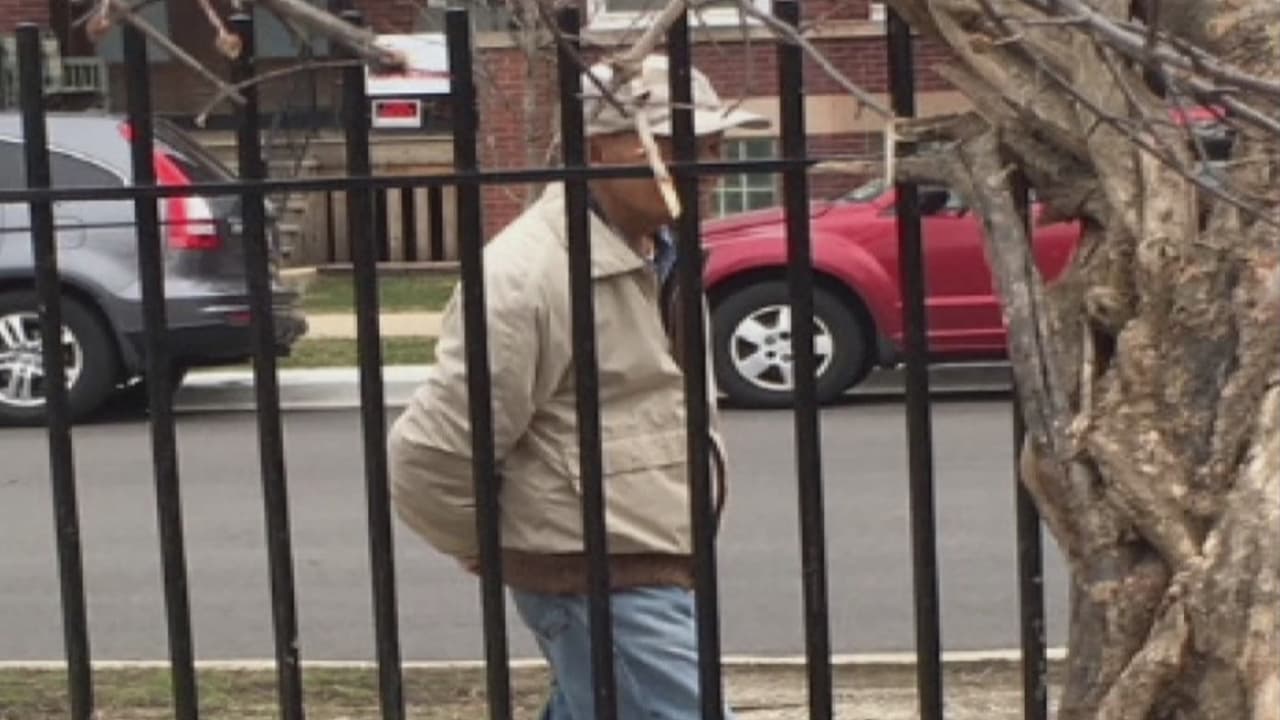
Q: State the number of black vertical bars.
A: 10